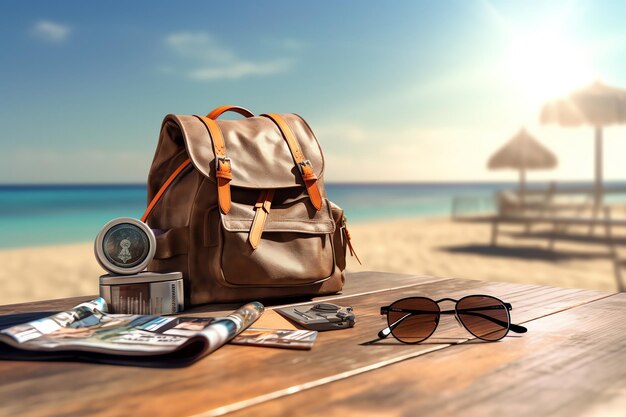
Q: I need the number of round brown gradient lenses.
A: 2